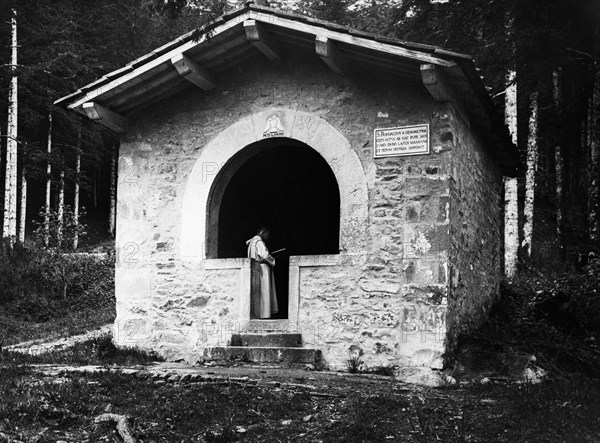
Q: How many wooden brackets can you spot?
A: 5